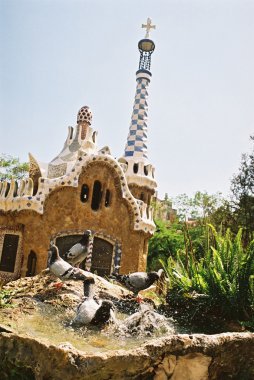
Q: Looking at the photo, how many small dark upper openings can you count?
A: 3